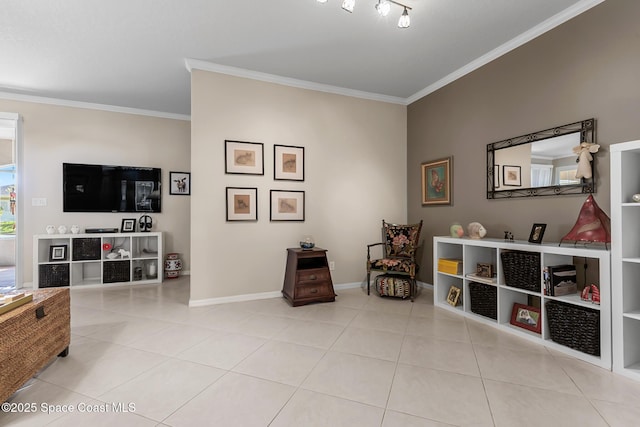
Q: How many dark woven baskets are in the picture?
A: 6